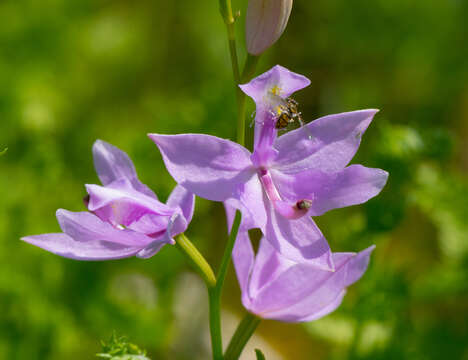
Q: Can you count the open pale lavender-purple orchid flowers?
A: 3